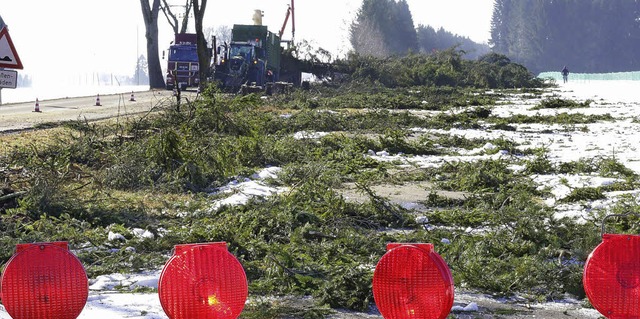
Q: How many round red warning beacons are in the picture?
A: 4